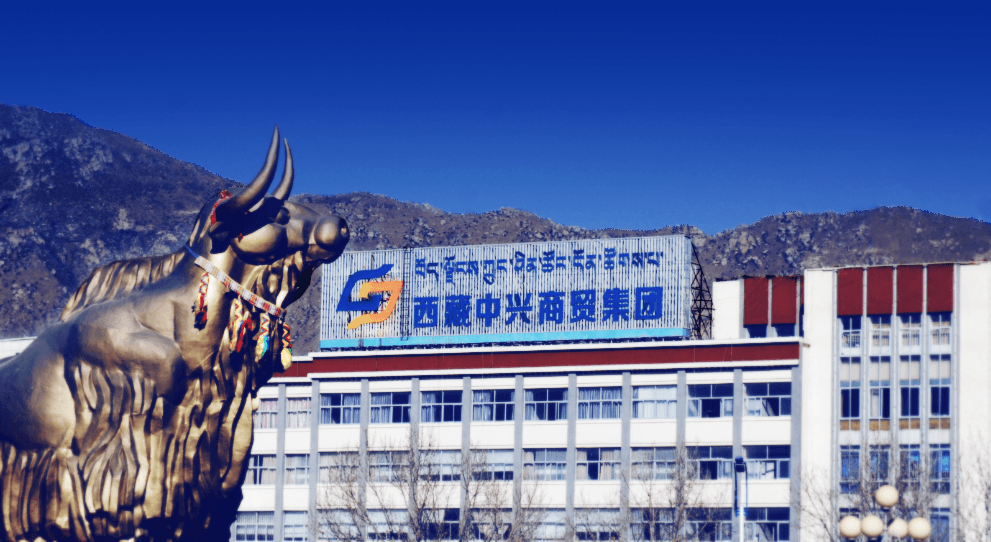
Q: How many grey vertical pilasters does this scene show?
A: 11